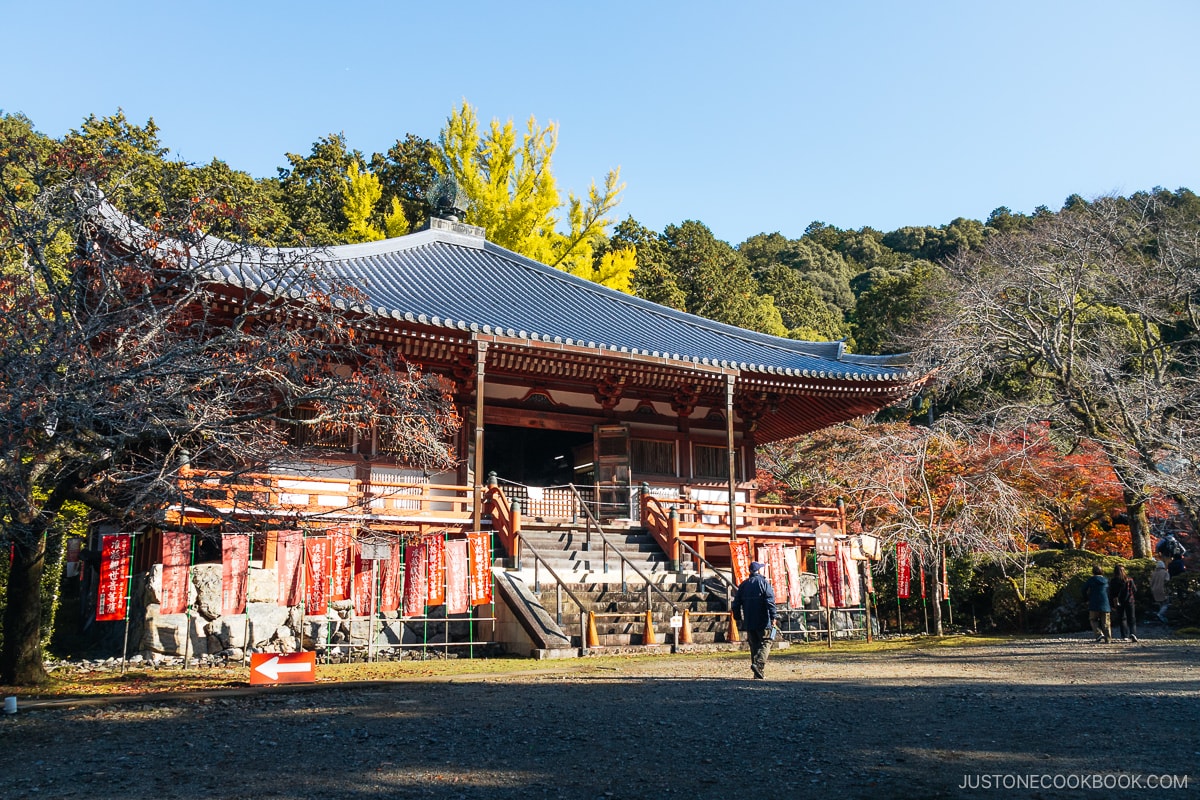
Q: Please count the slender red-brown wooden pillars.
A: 2